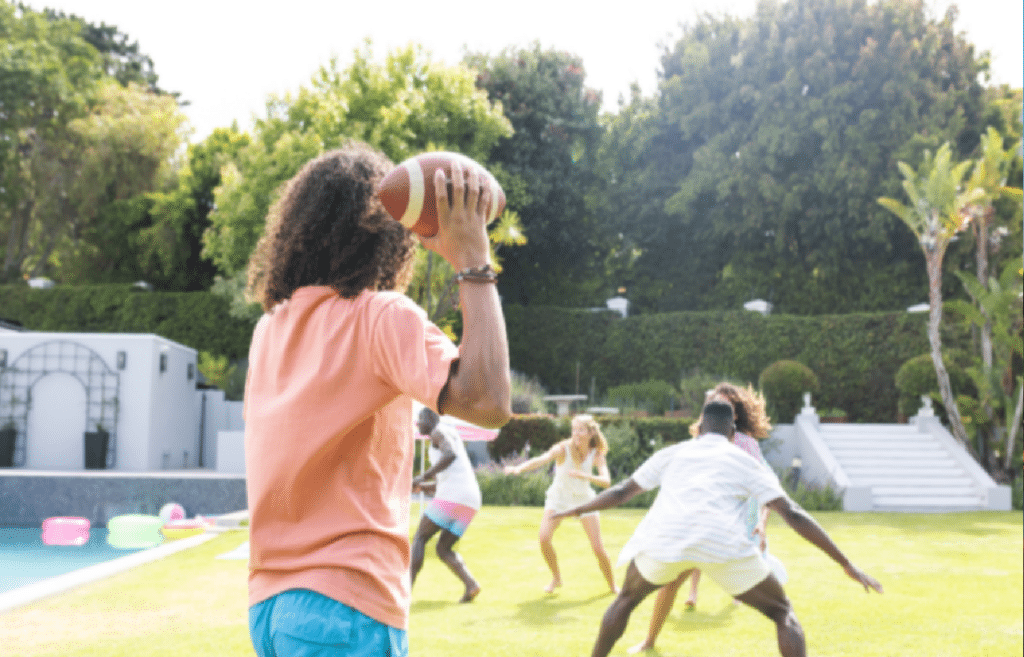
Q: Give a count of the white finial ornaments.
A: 2